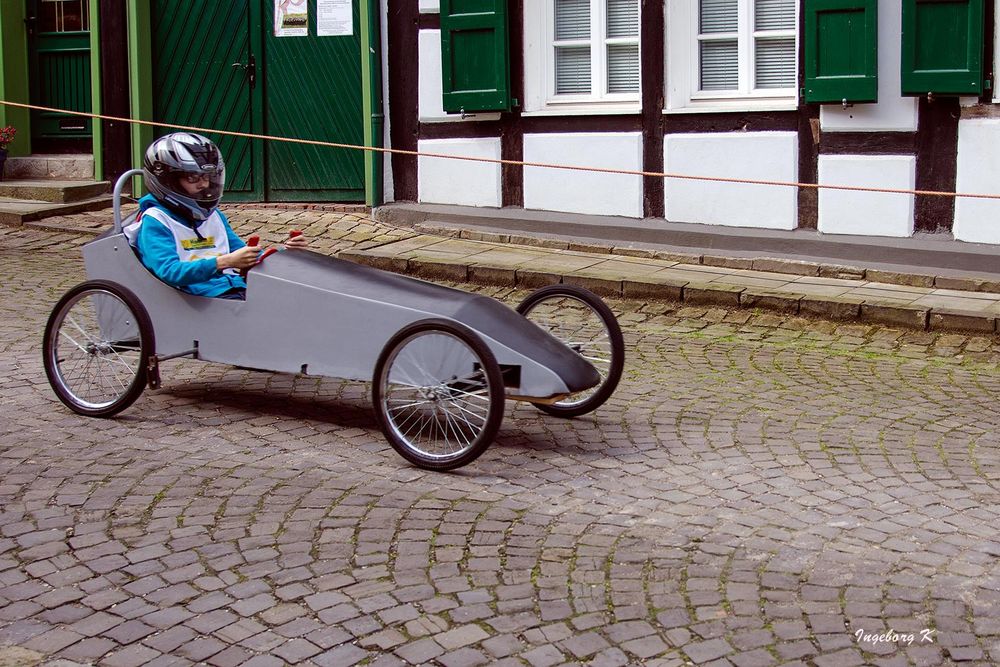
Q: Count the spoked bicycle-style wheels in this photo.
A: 3